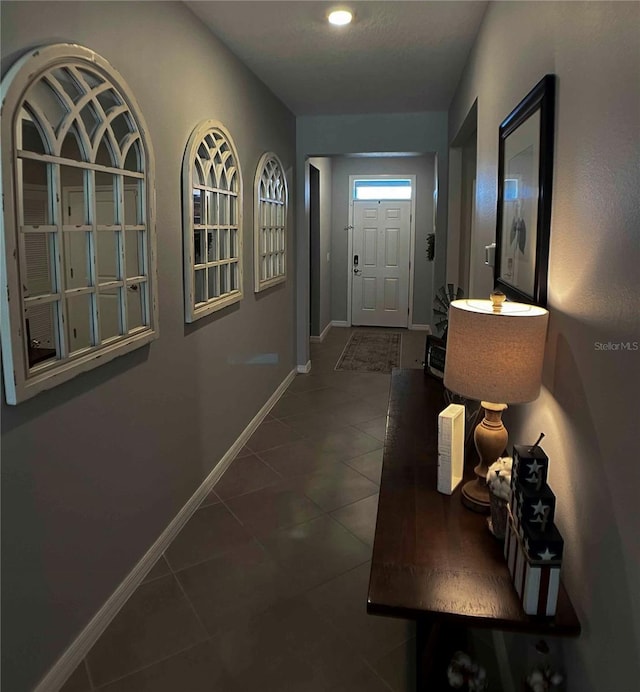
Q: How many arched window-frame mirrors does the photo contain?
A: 3